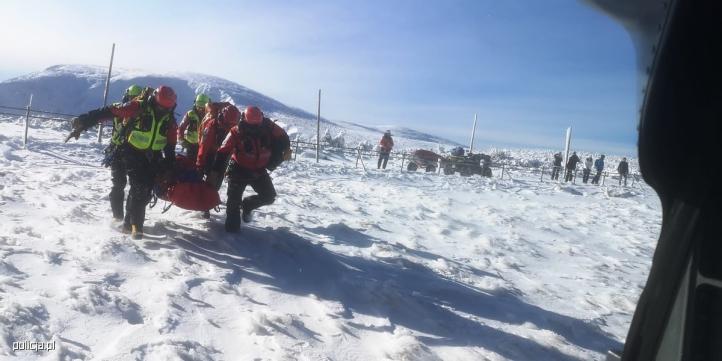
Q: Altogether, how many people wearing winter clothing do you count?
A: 11